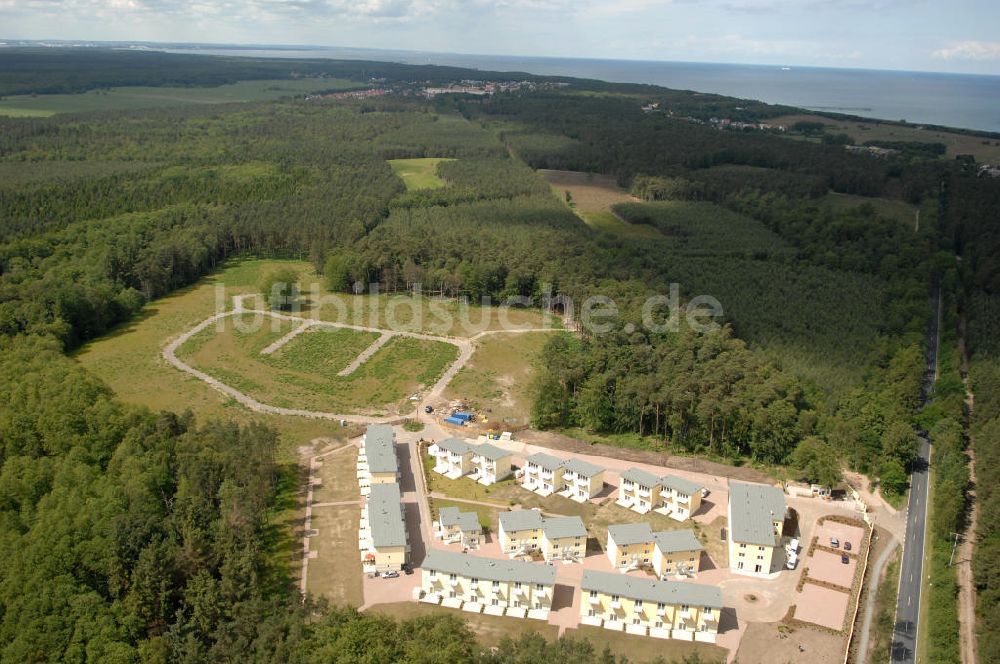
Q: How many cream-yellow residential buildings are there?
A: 11